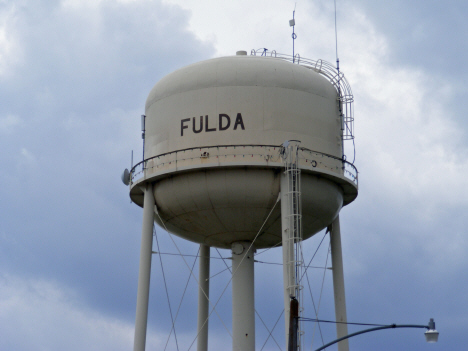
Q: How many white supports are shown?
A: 5